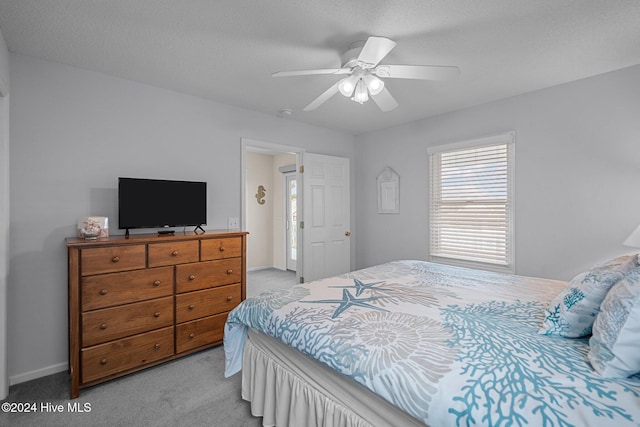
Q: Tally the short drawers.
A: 3